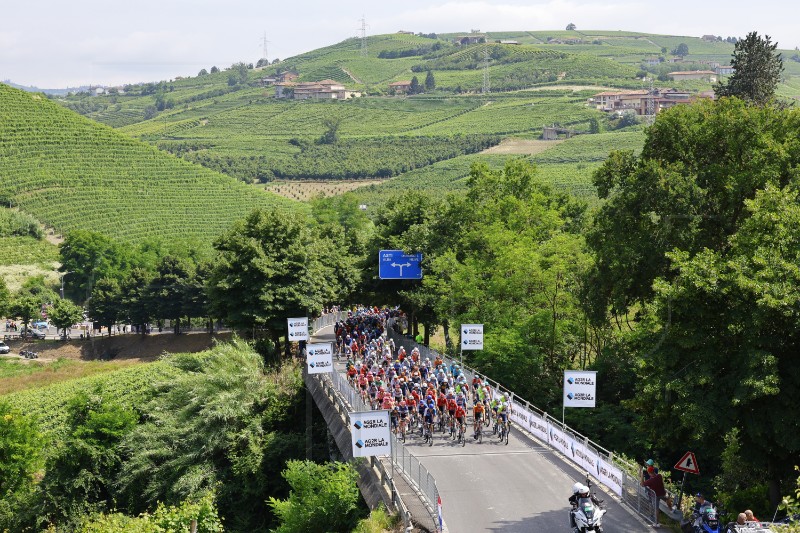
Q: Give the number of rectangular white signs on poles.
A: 5